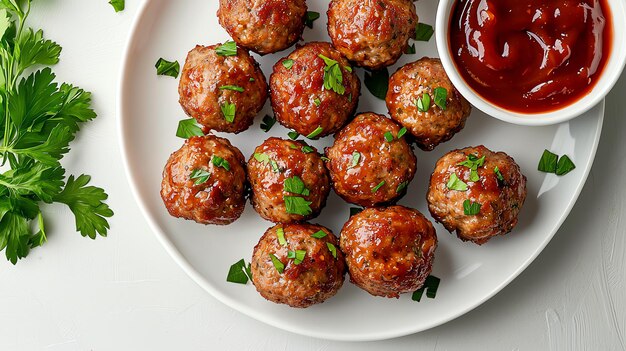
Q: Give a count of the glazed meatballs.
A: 11